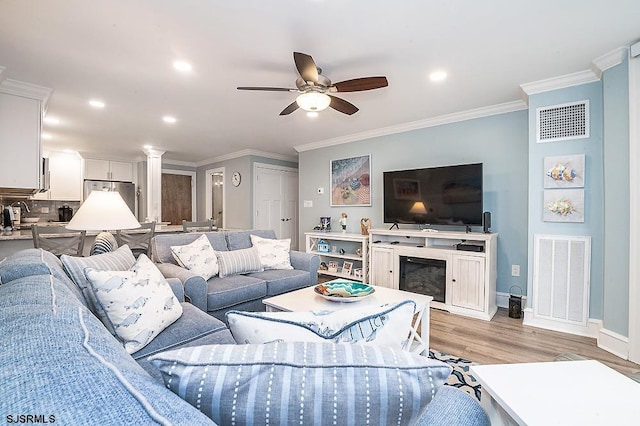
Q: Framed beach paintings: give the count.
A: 1